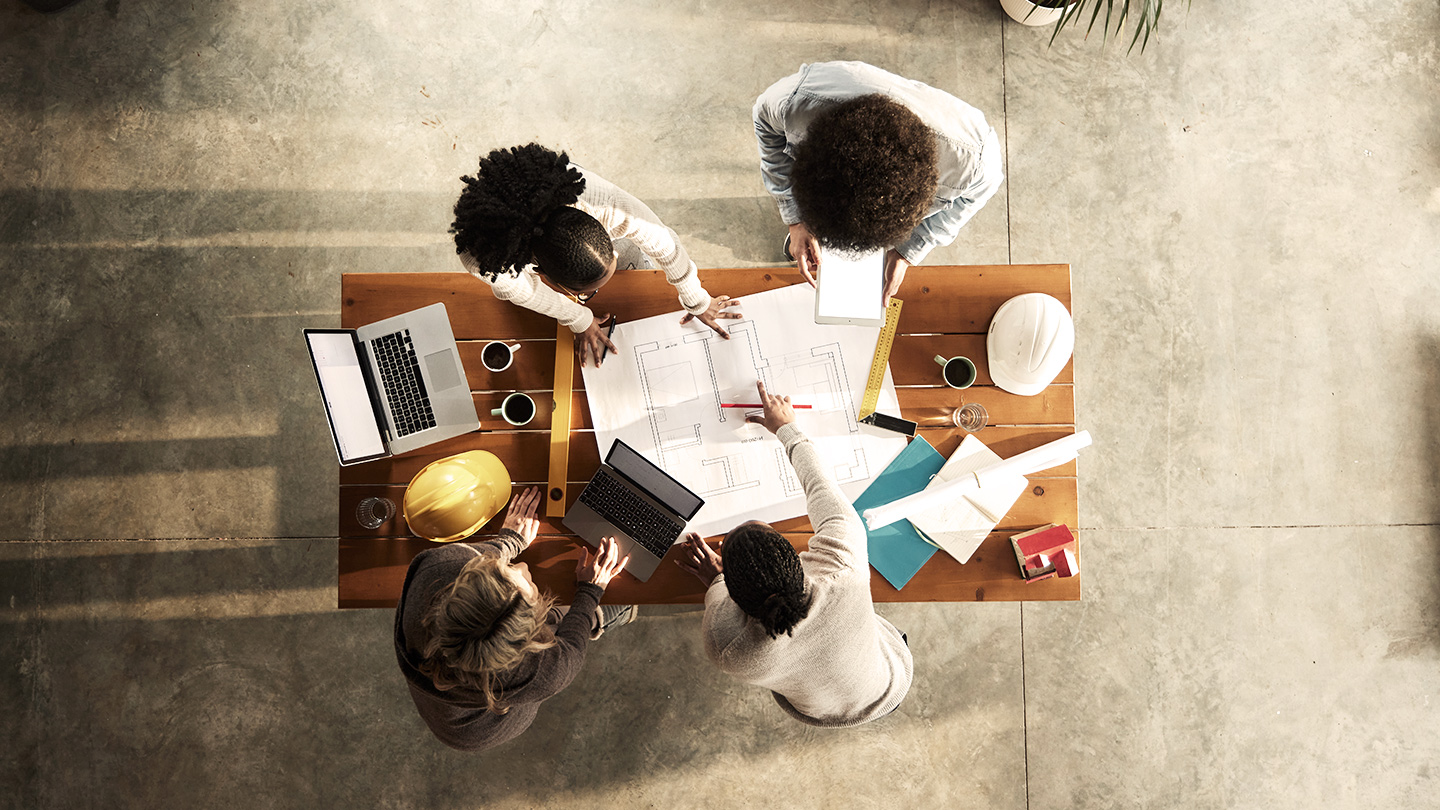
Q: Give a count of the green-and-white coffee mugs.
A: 2